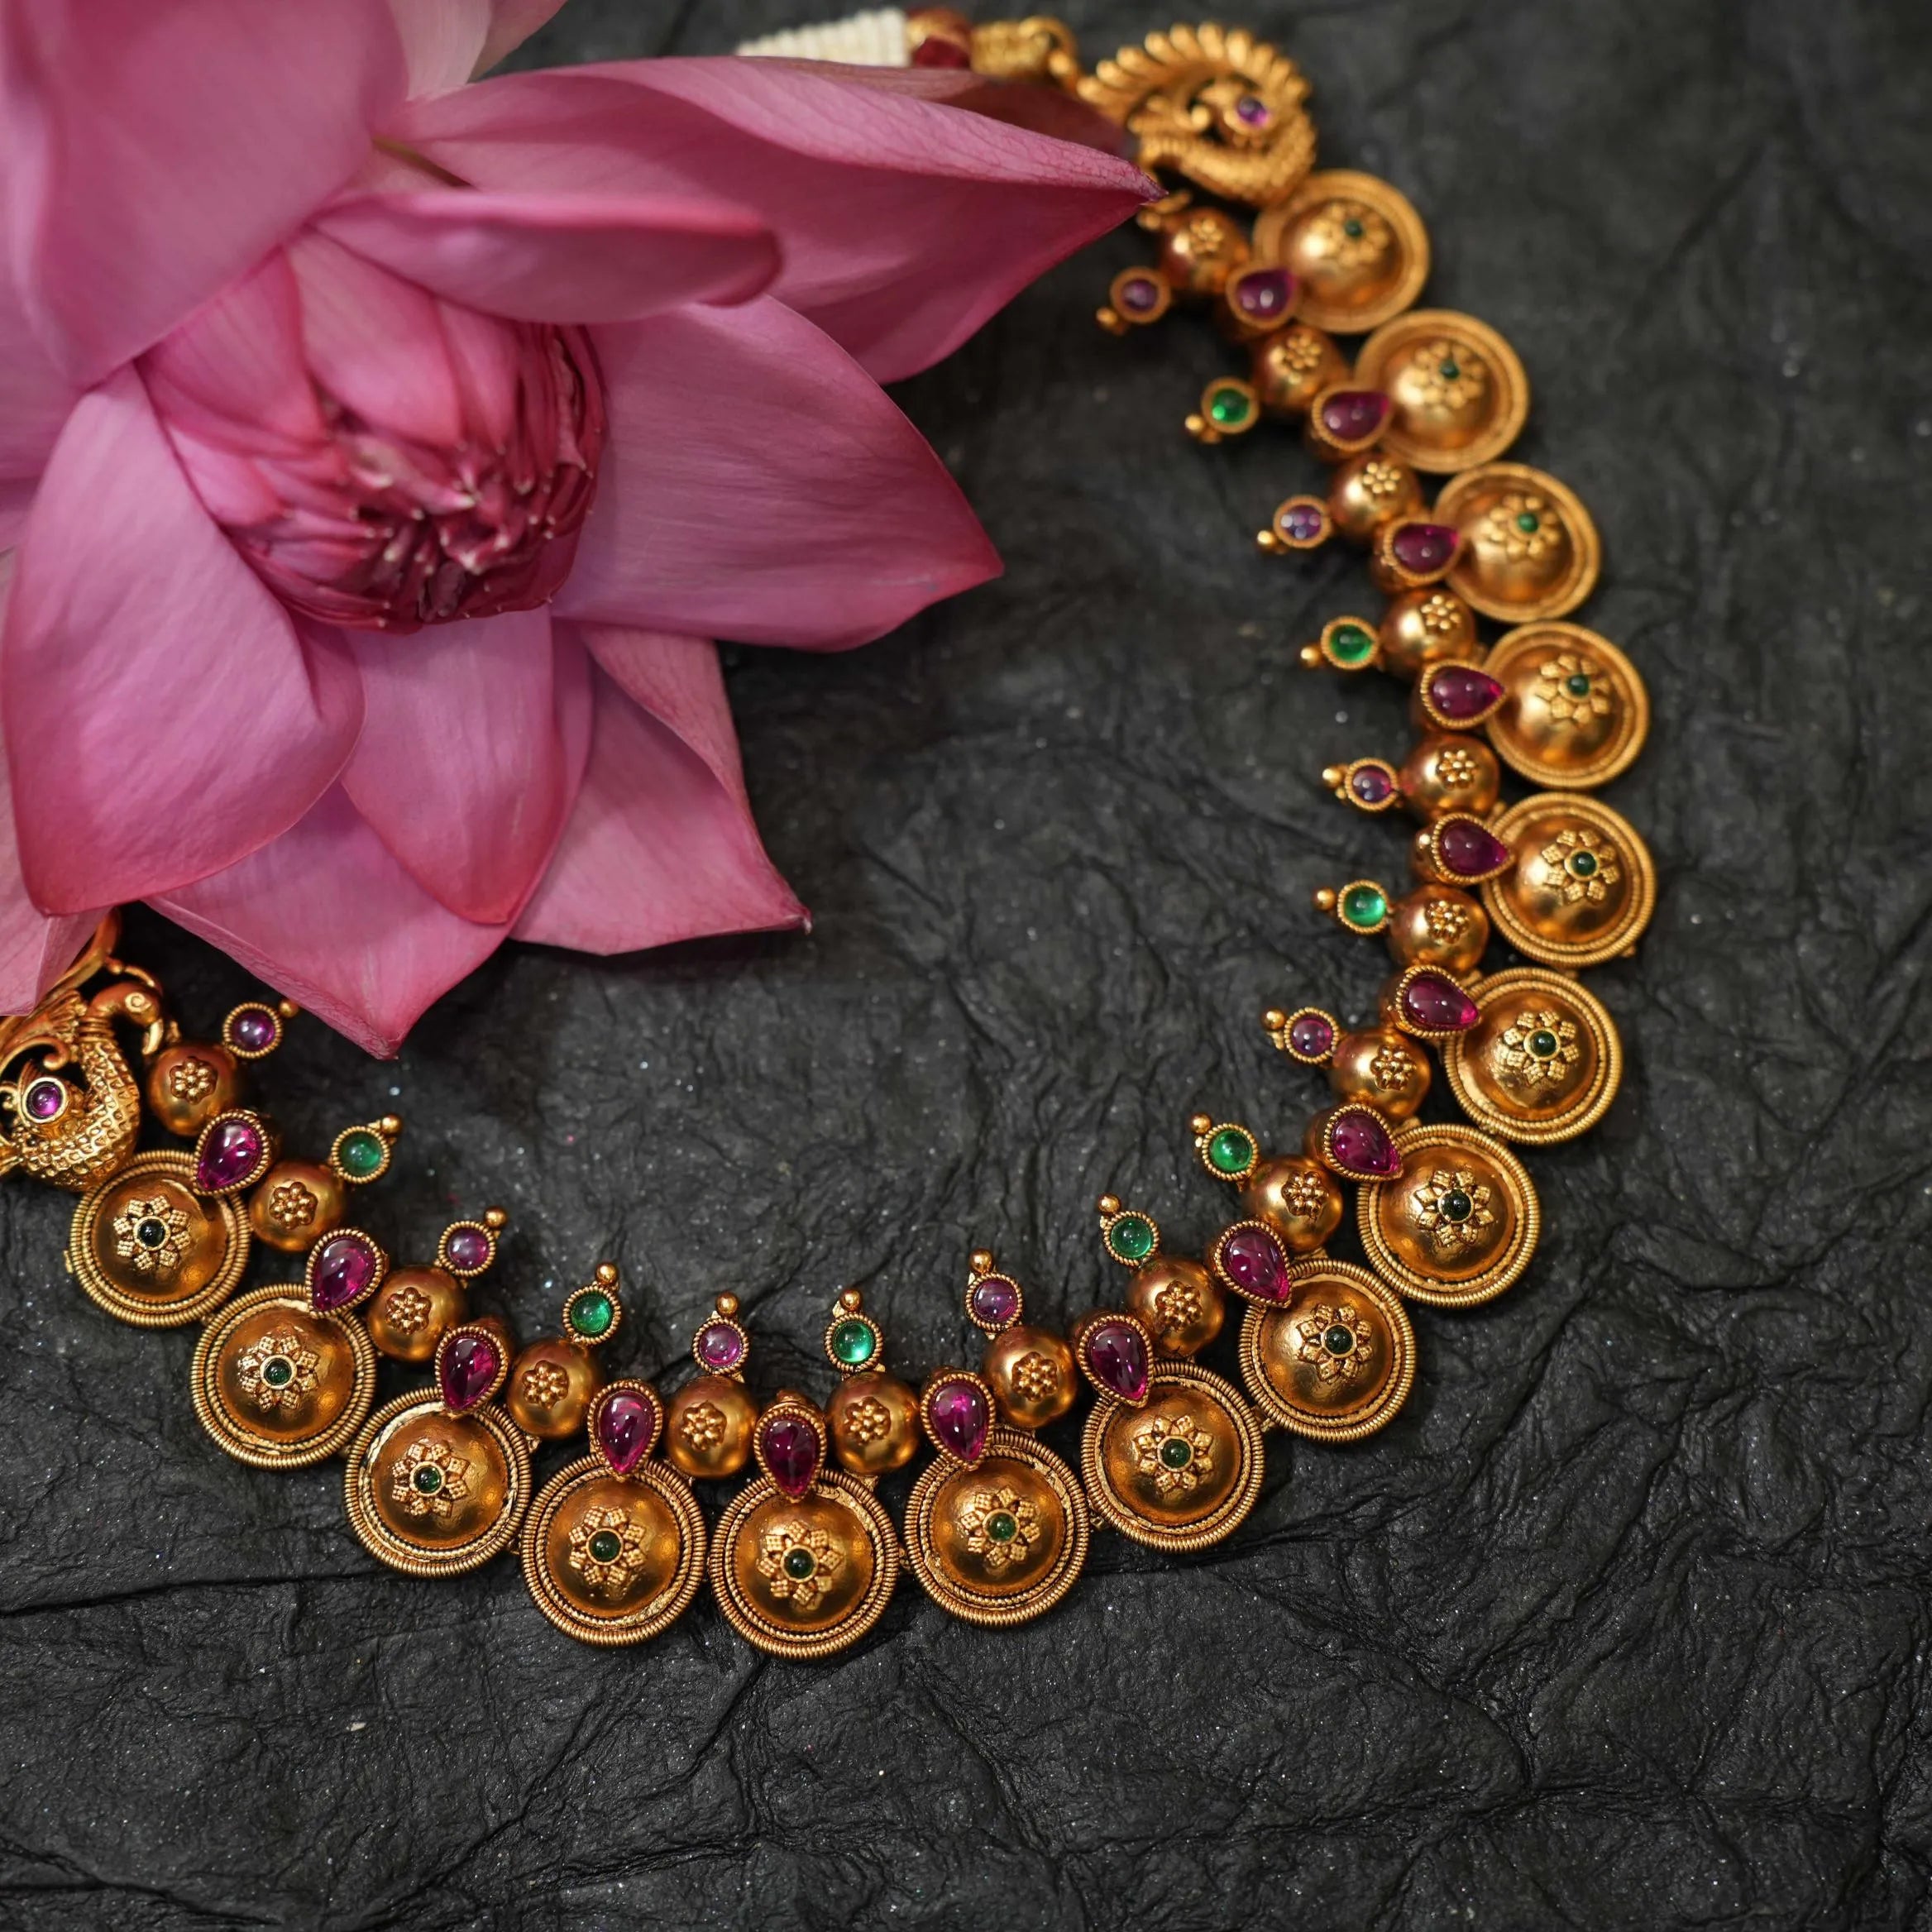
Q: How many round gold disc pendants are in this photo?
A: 15